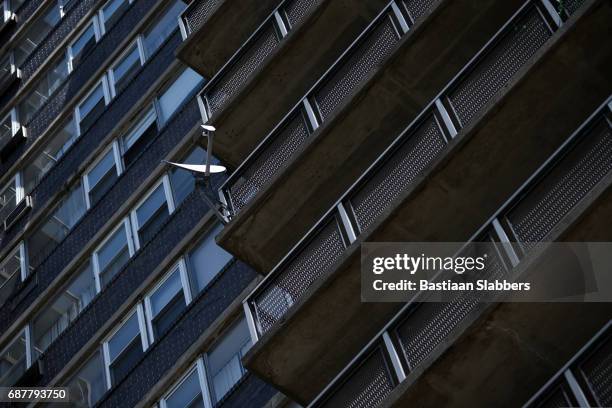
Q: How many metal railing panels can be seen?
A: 15